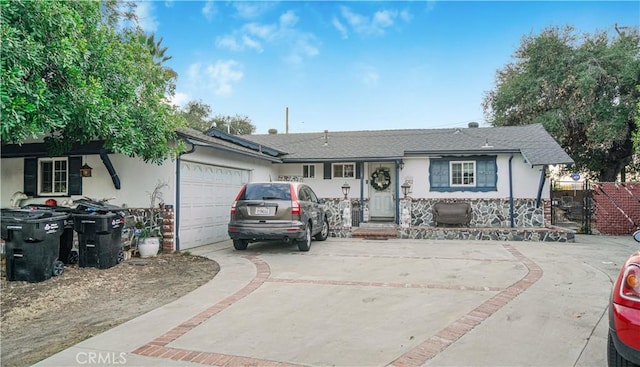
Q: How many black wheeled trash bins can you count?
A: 3